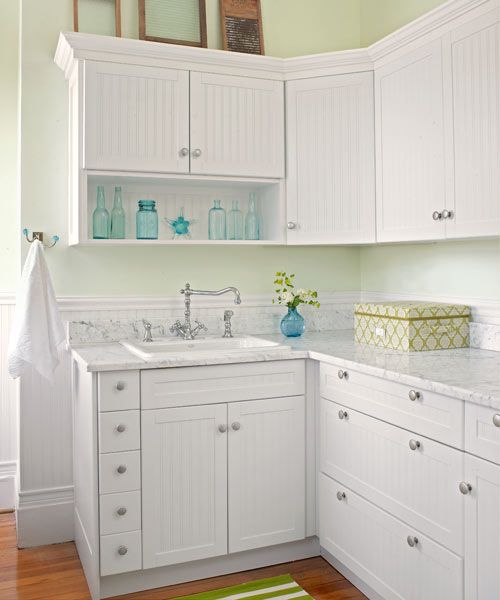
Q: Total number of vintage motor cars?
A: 0